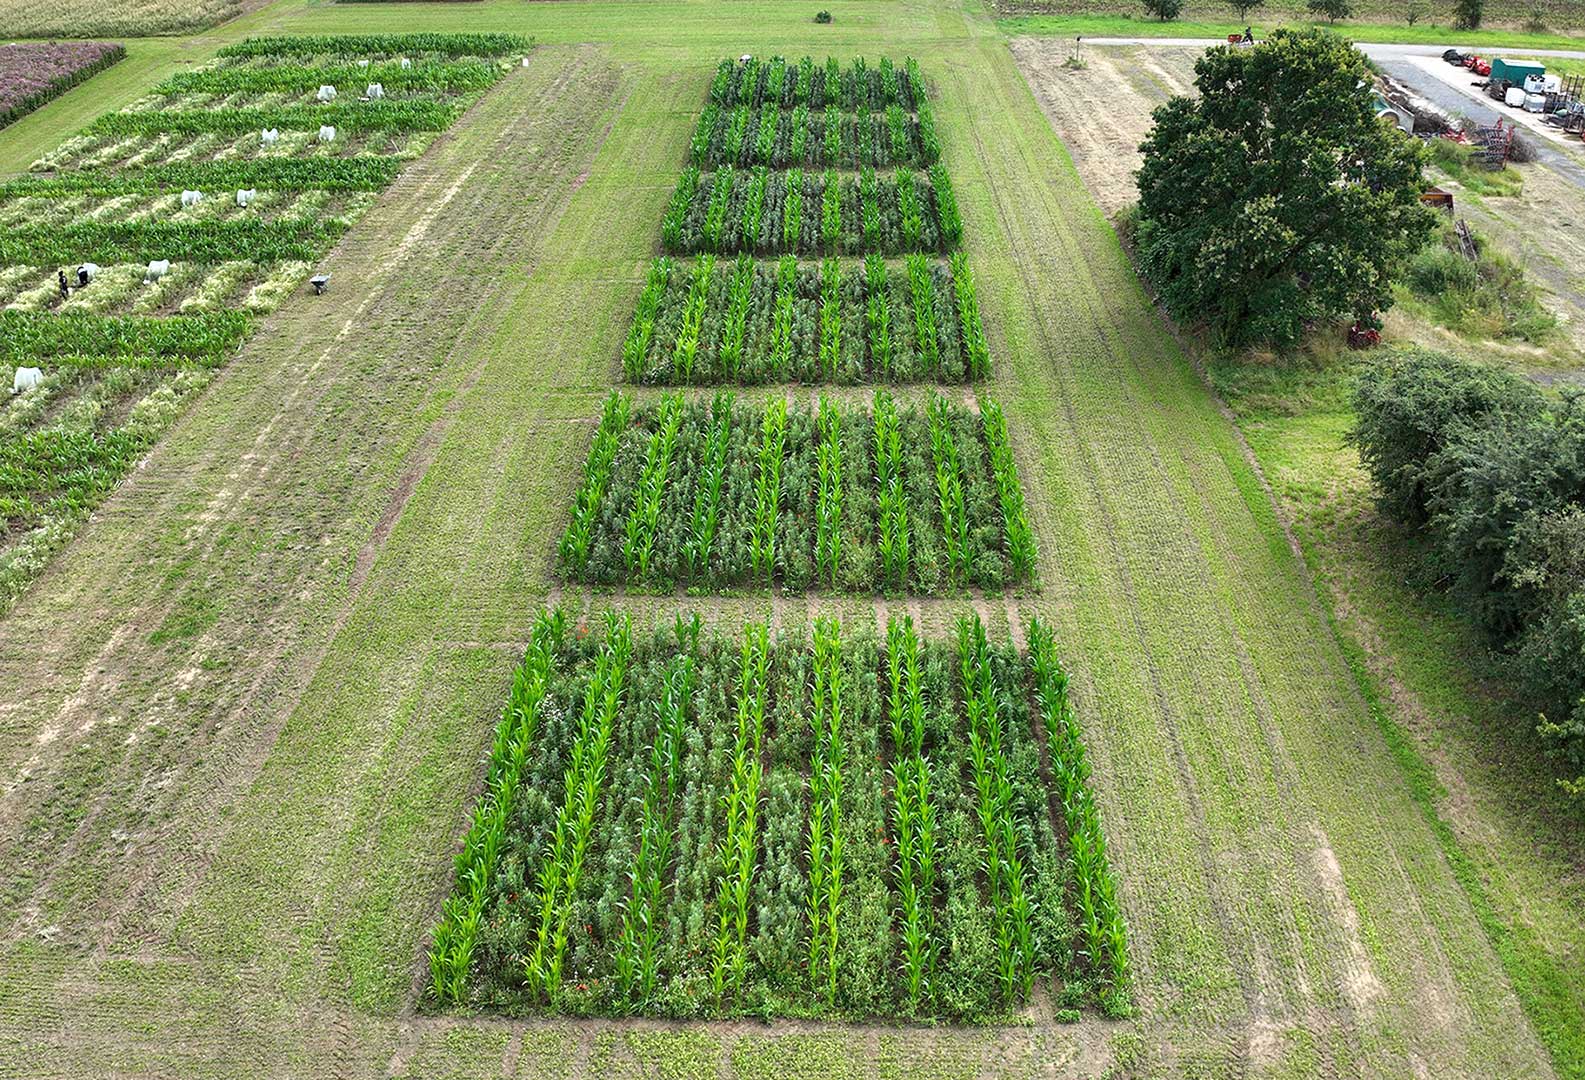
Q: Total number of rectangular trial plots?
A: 6